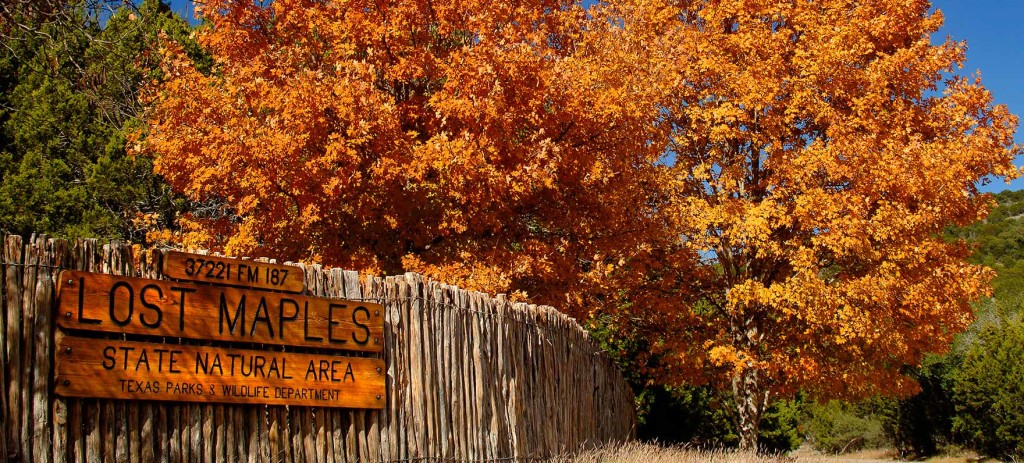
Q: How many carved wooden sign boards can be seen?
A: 3